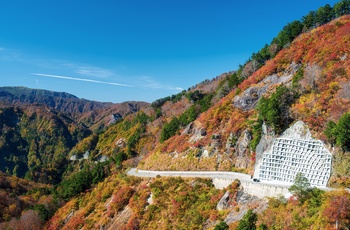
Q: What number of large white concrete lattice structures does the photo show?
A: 1